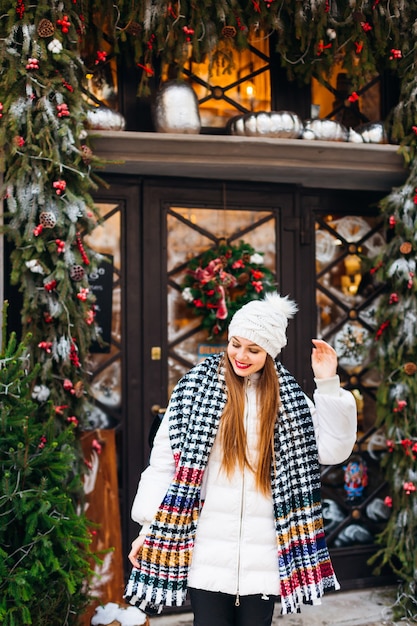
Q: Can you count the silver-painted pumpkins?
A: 5